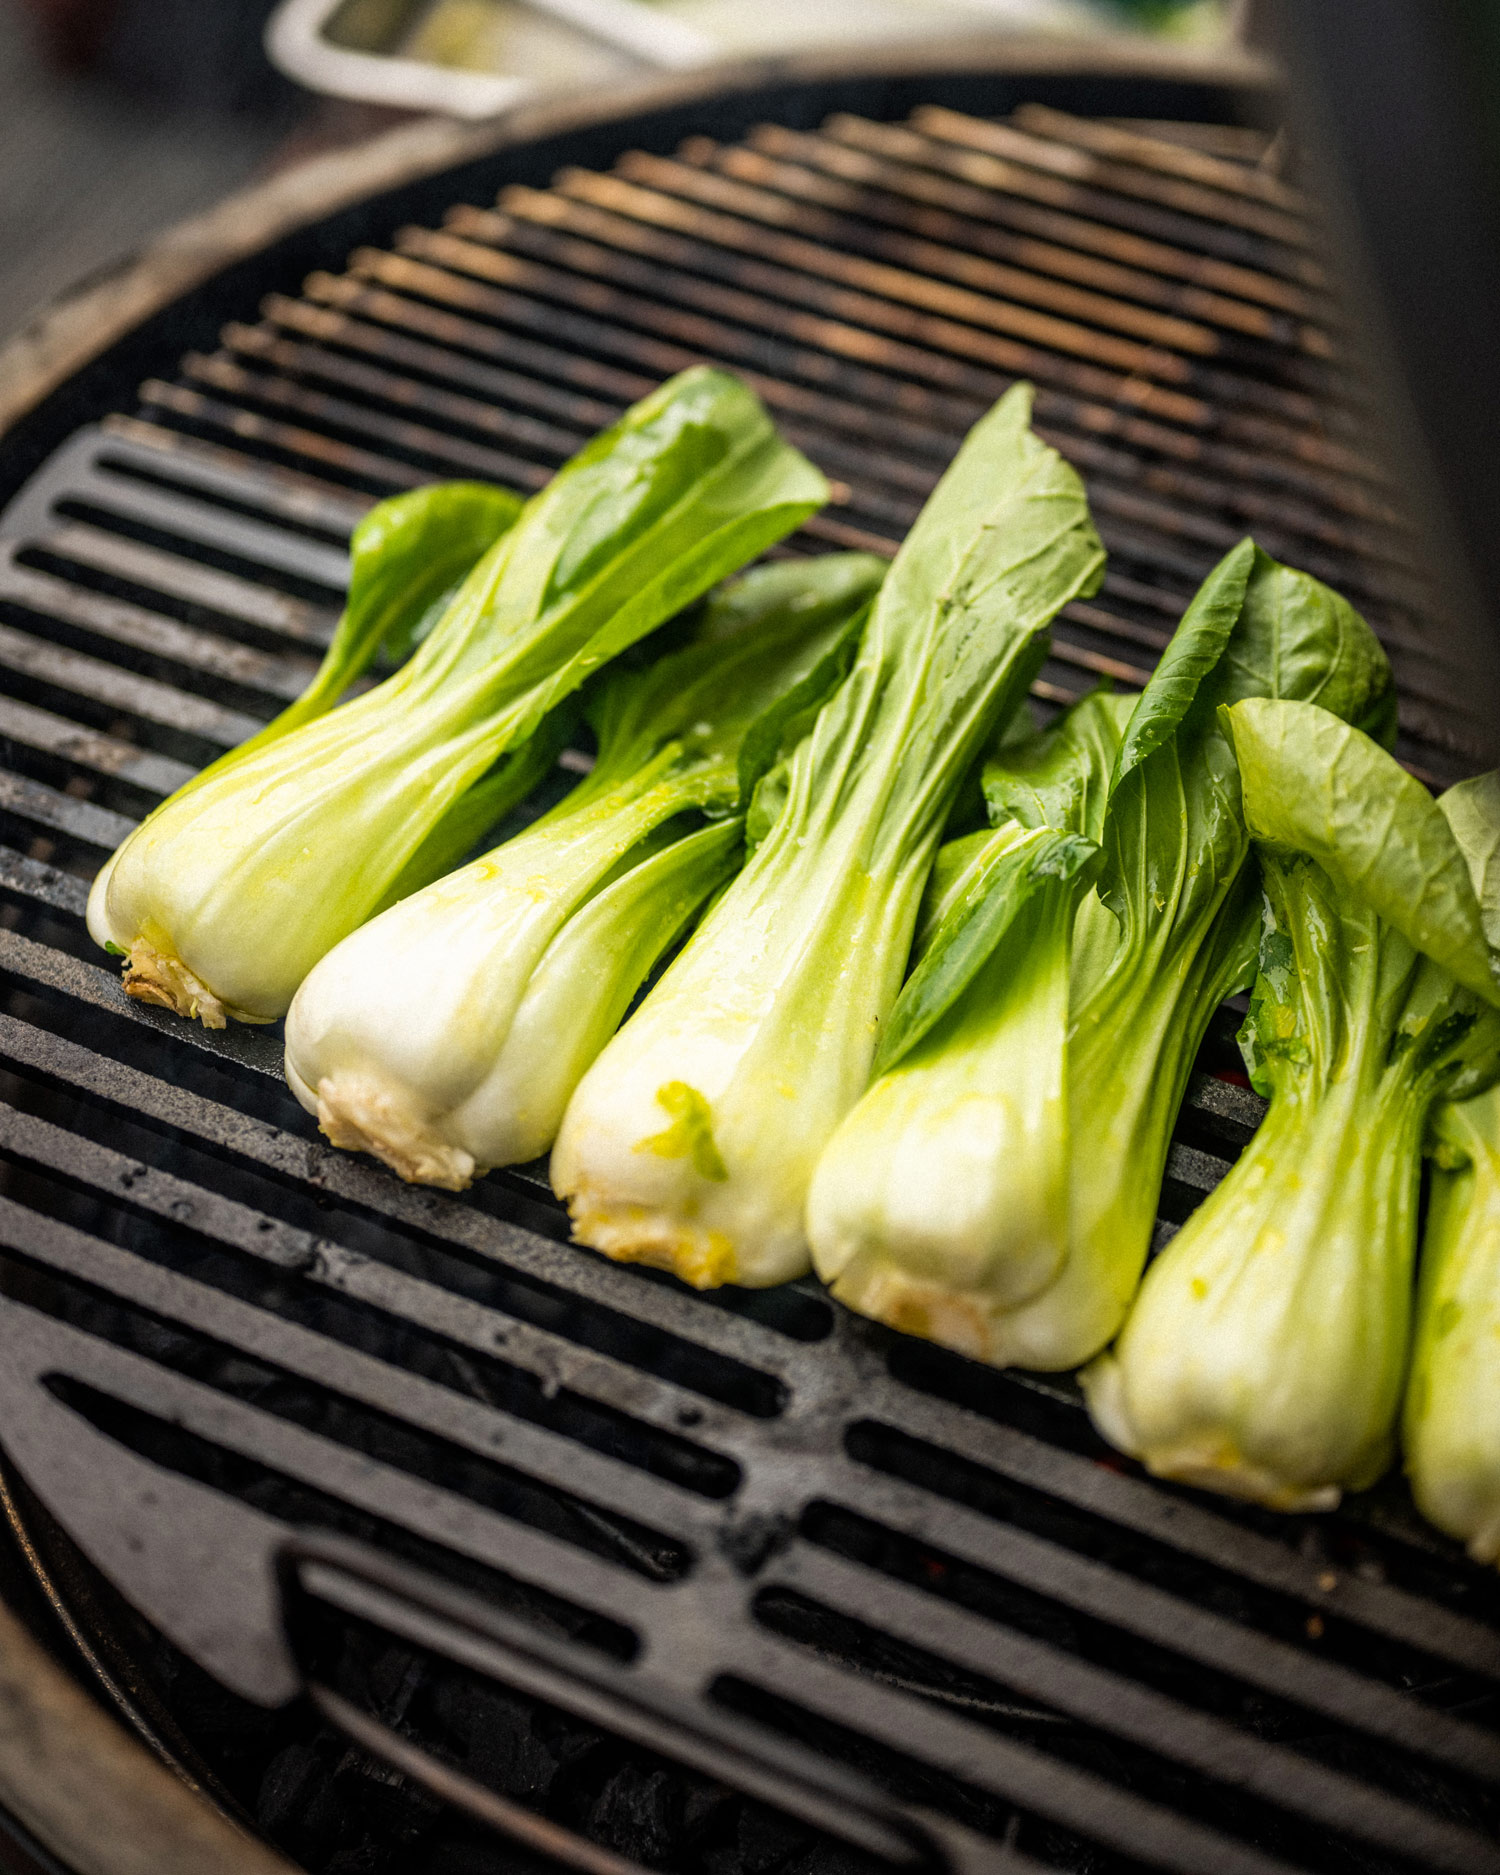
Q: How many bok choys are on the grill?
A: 6